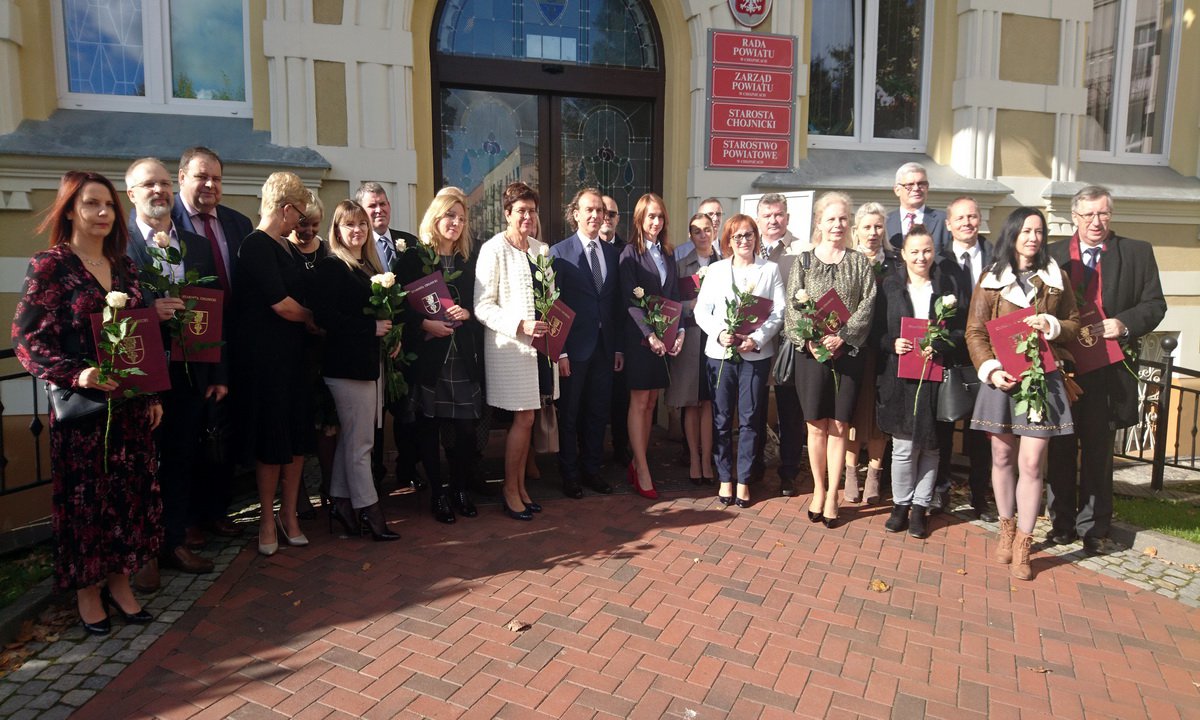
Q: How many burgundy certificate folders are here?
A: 11